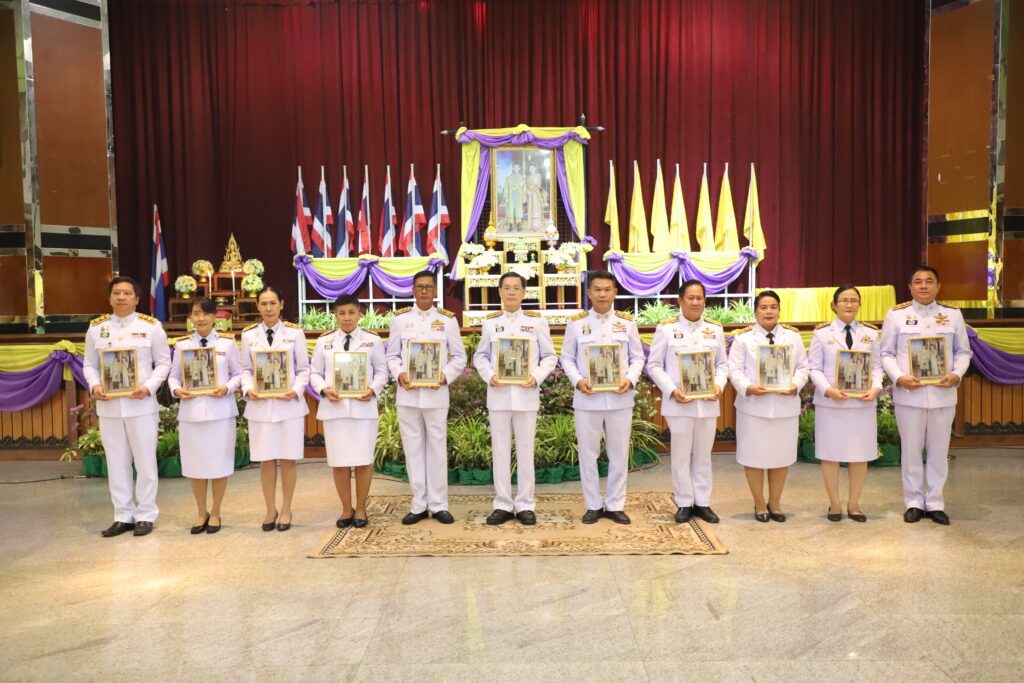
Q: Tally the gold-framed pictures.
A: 12